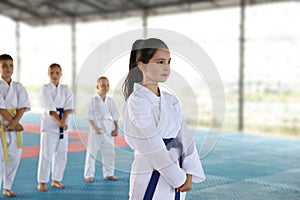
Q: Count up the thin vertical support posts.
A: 4